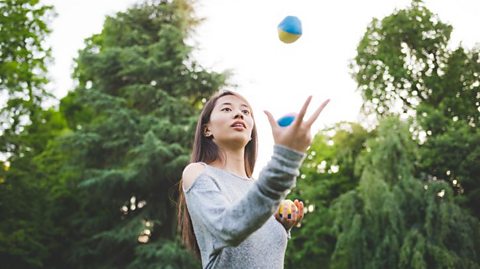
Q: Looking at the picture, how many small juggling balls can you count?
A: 3